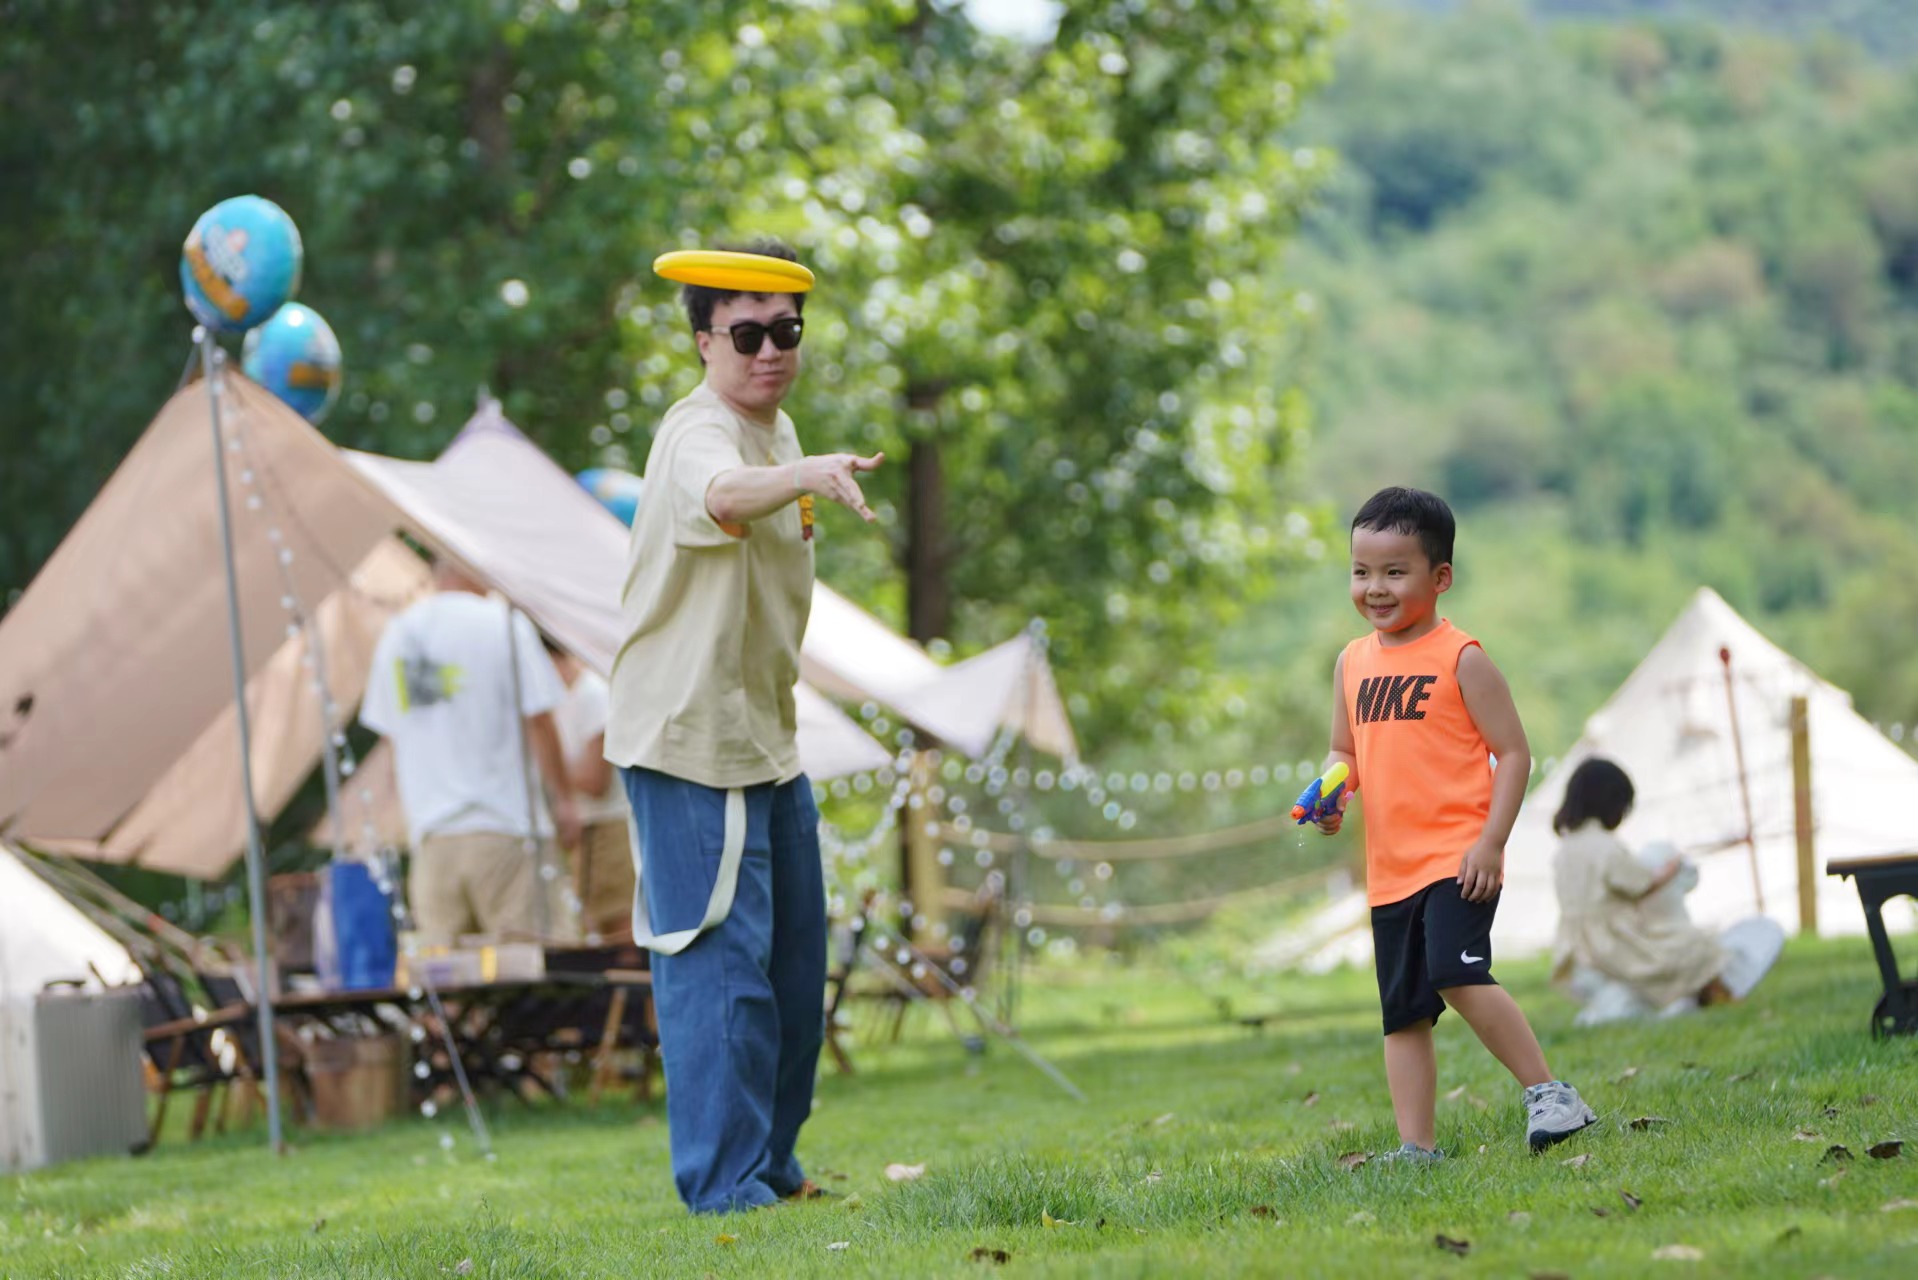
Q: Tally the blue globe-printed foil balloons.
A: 3